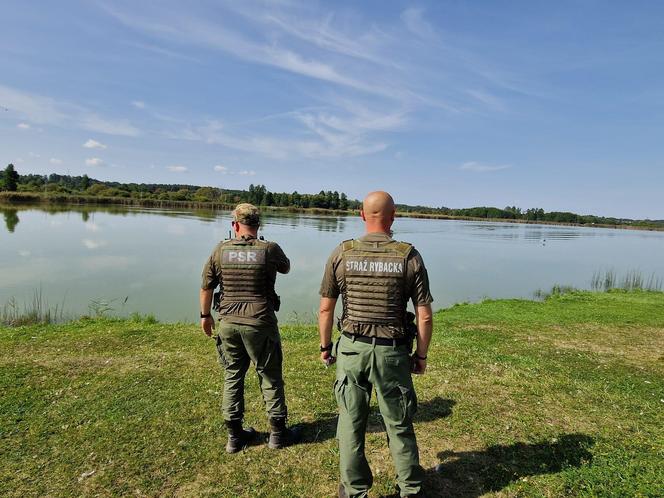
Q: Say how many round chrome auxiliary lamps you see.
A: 0